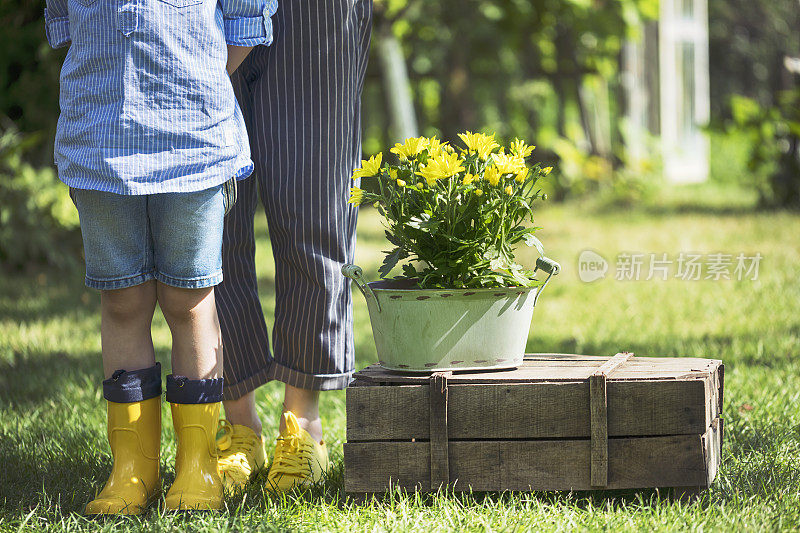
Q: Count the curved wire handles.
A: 2